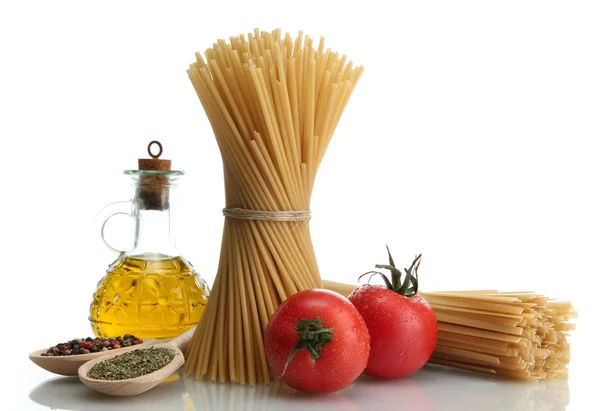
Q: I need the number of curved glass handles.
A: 1